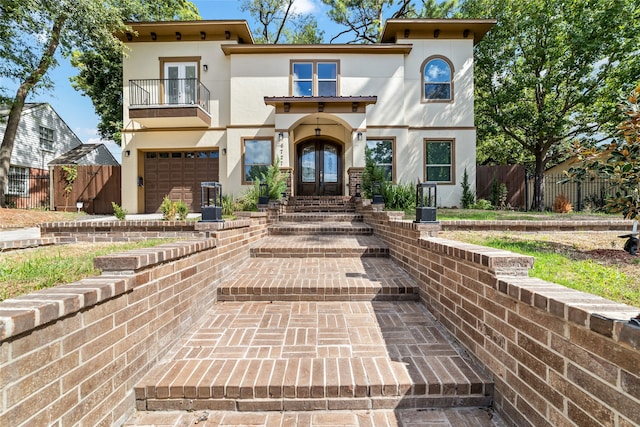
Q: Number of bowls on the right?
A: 0